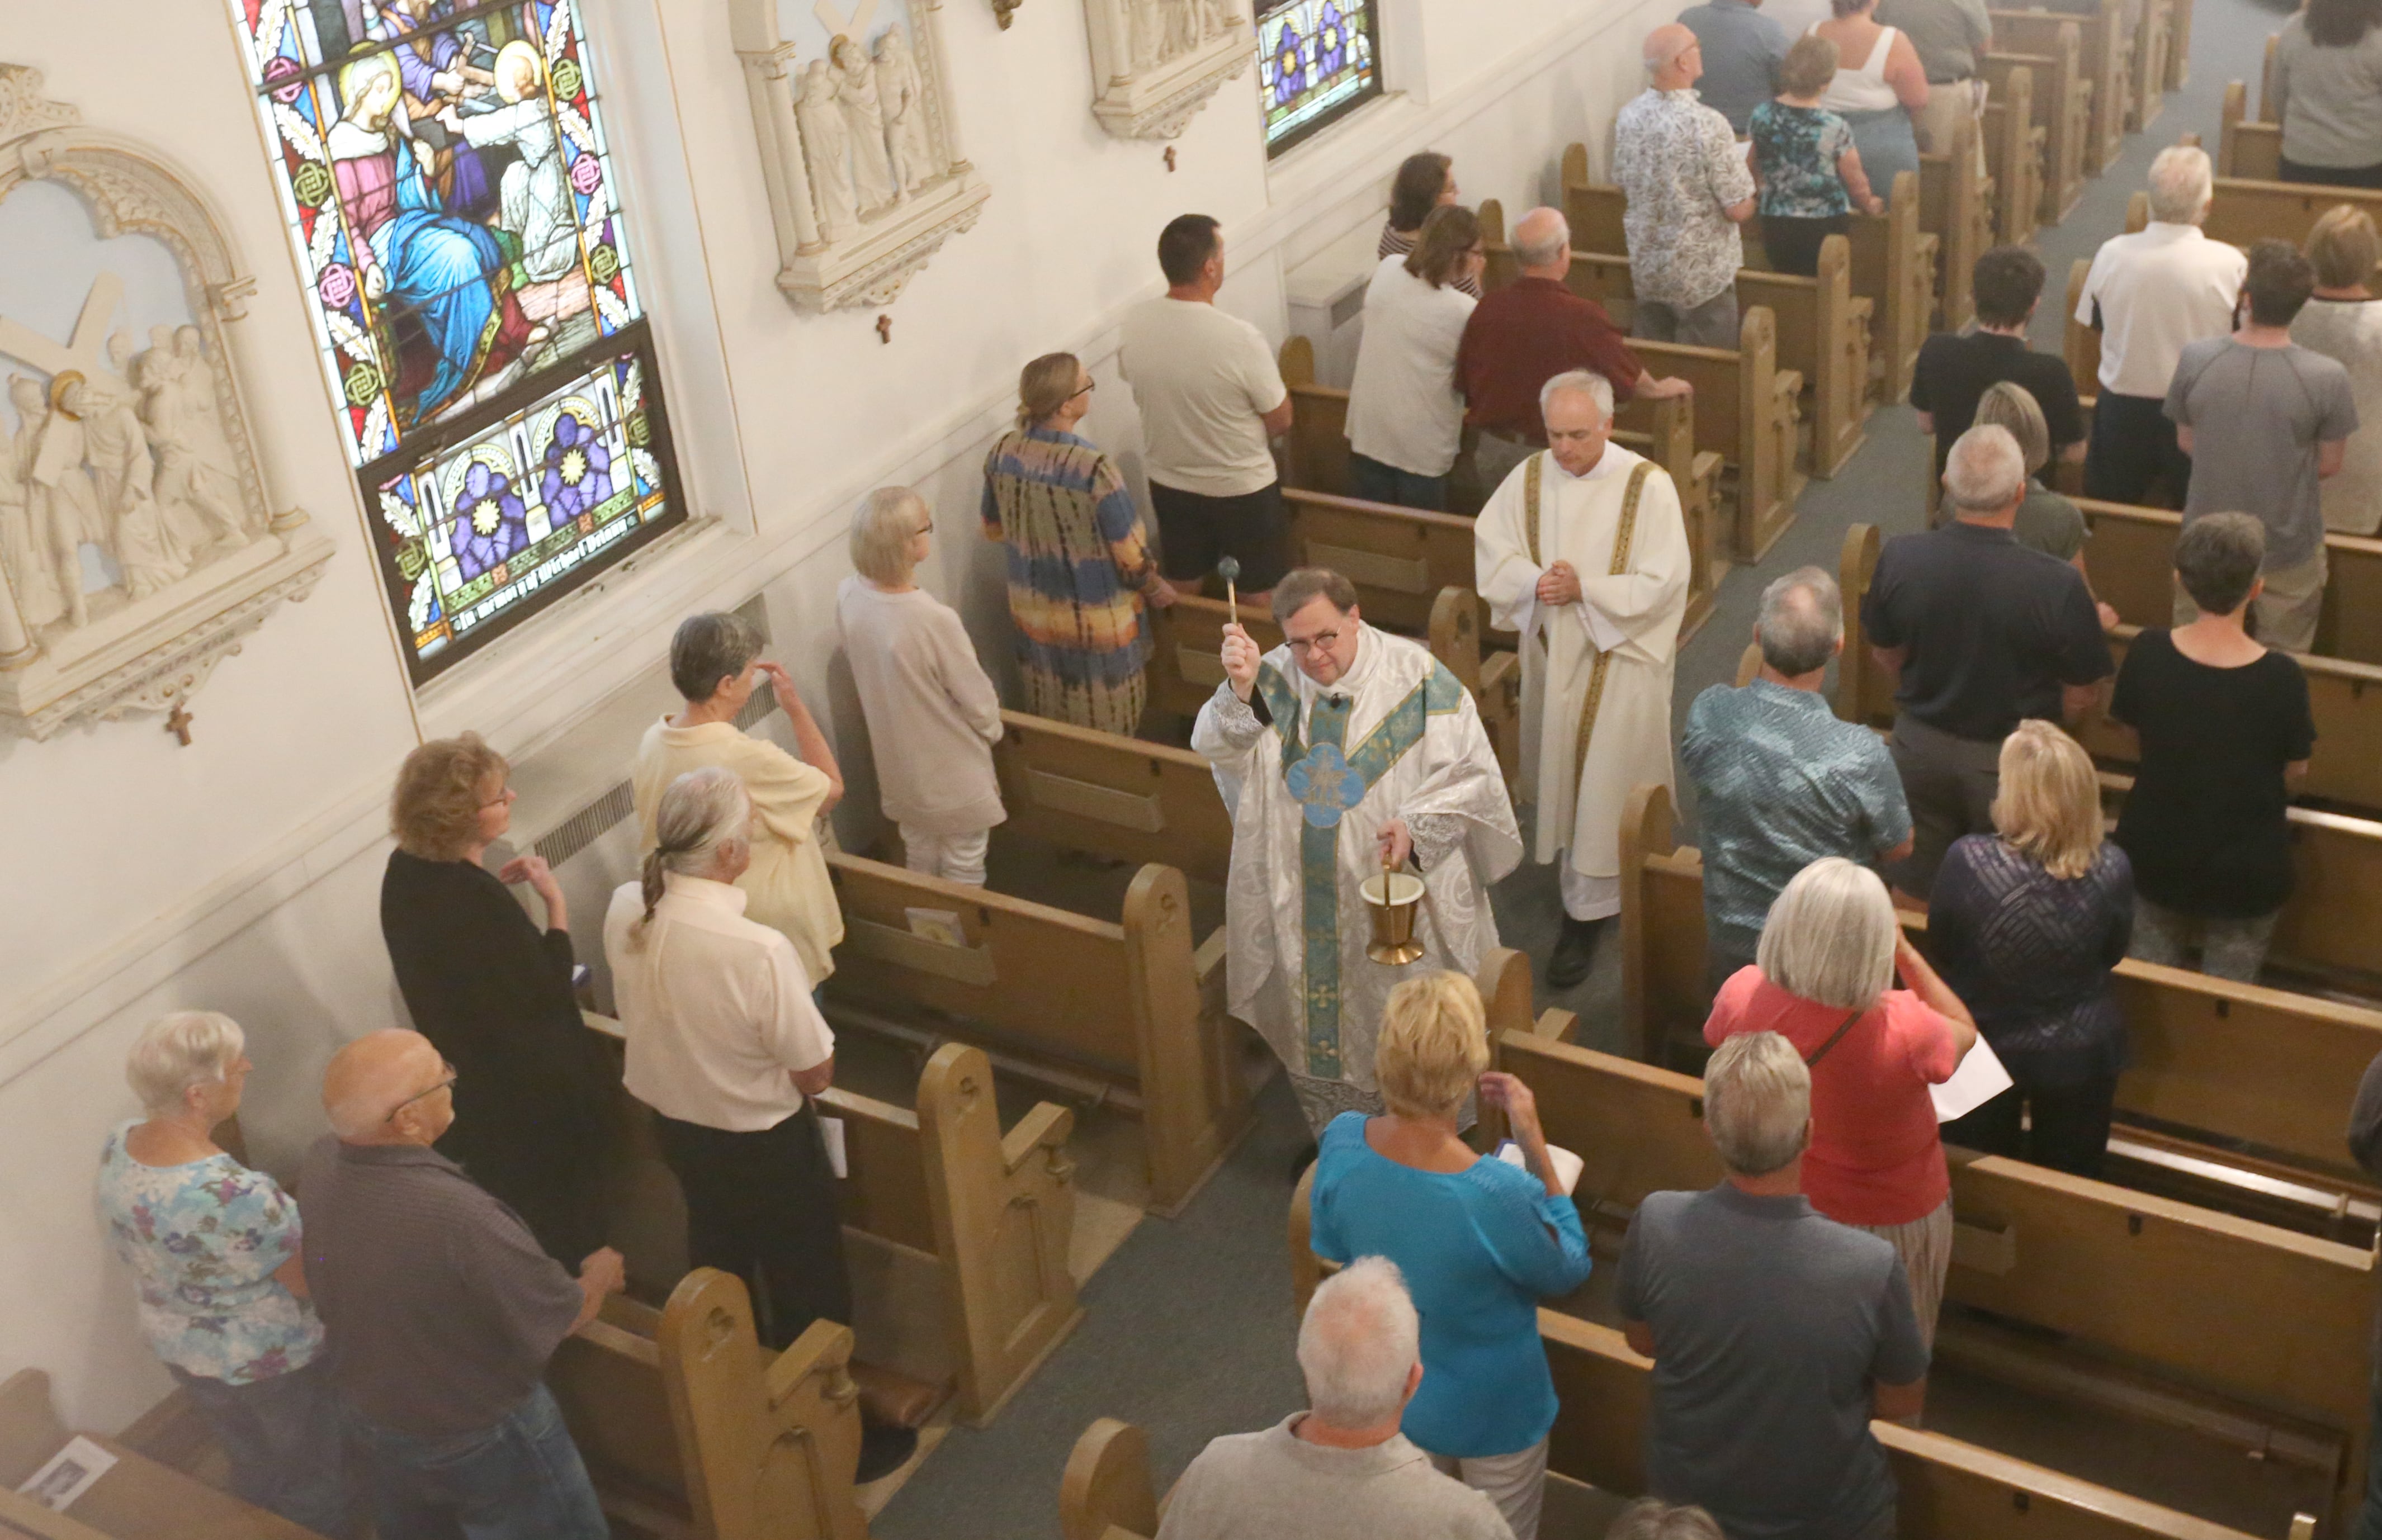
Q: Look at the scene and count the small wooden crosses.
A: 3